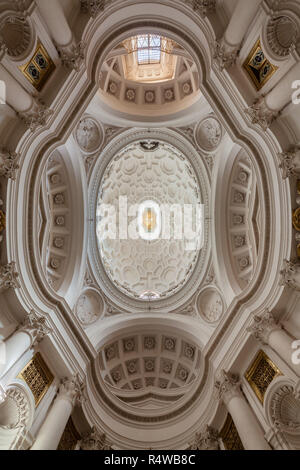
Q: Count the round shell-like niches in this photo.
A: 4